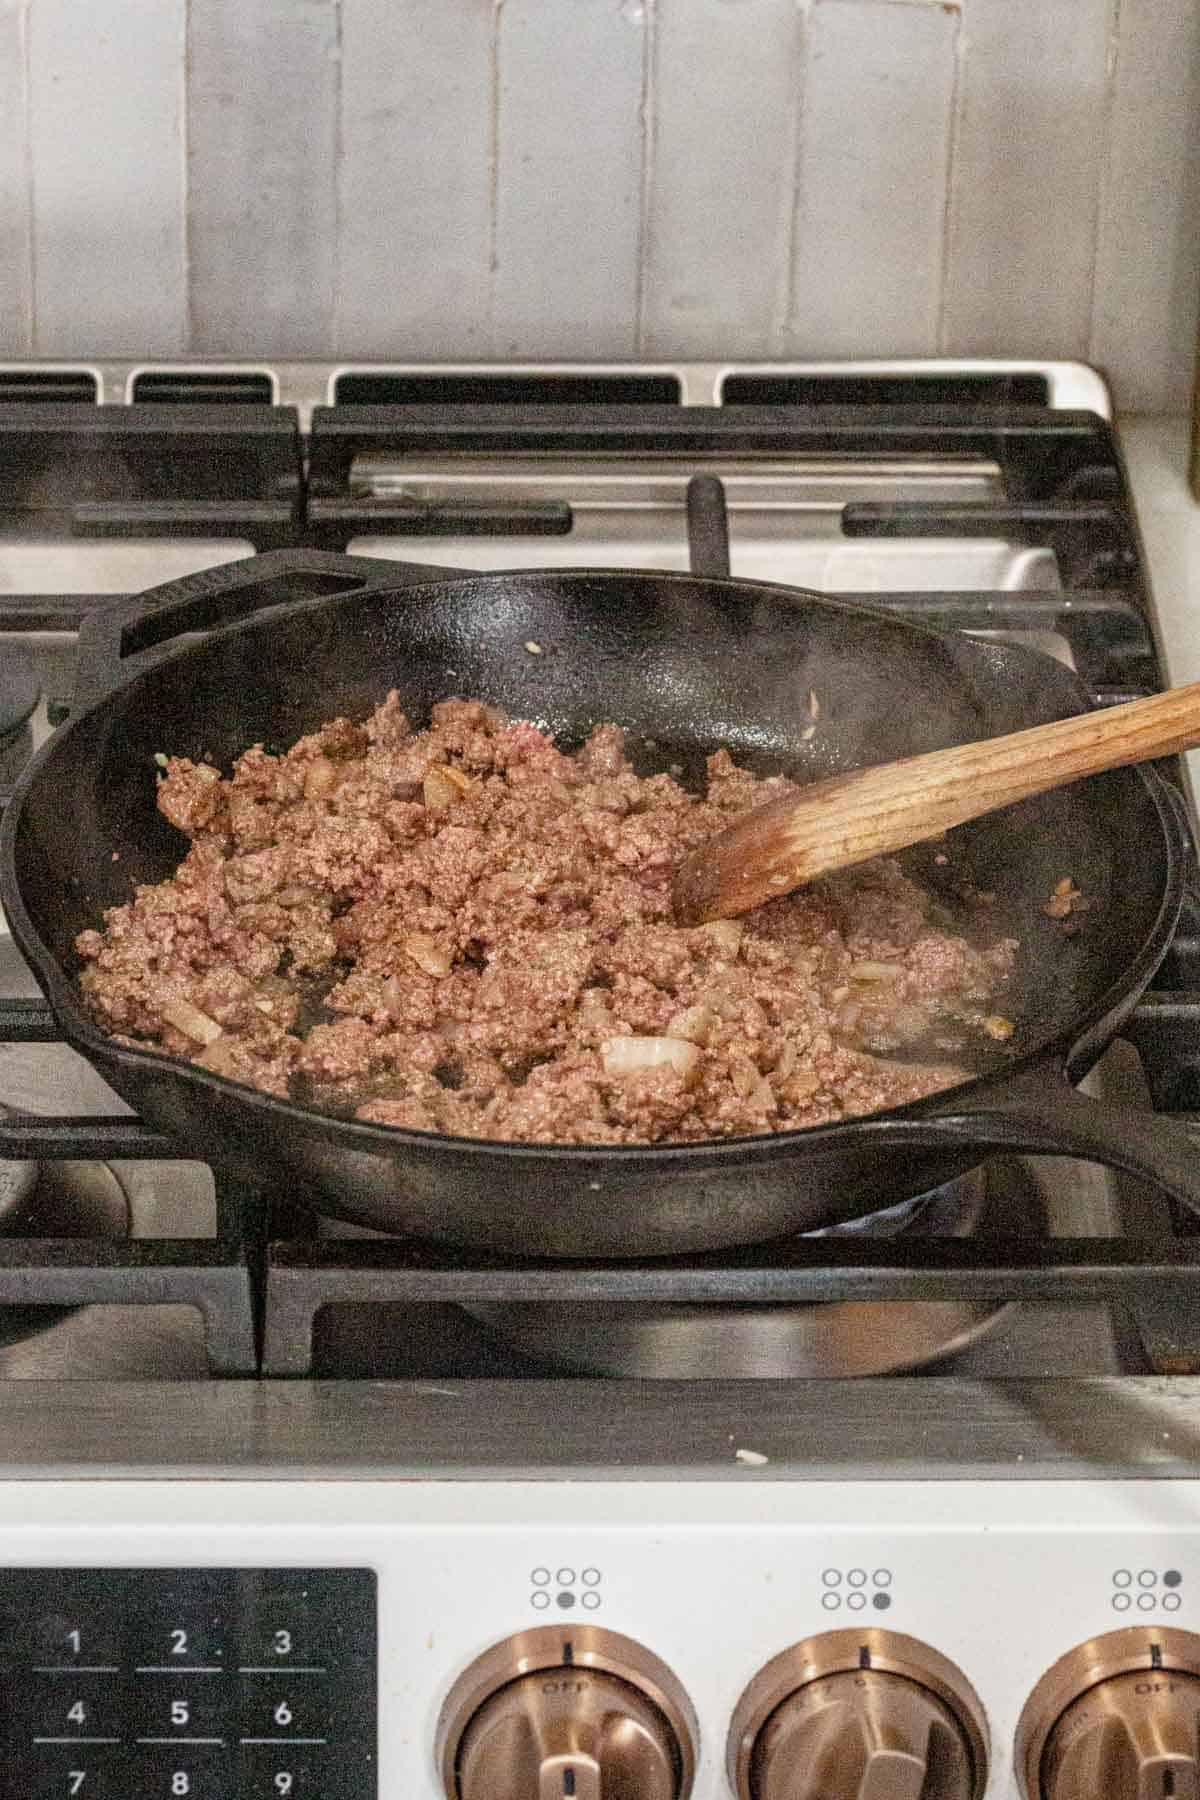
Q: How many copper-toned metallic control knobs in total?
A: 3